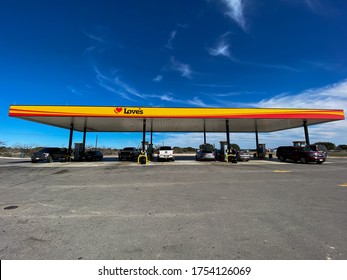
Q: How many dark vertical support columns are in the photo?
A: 8